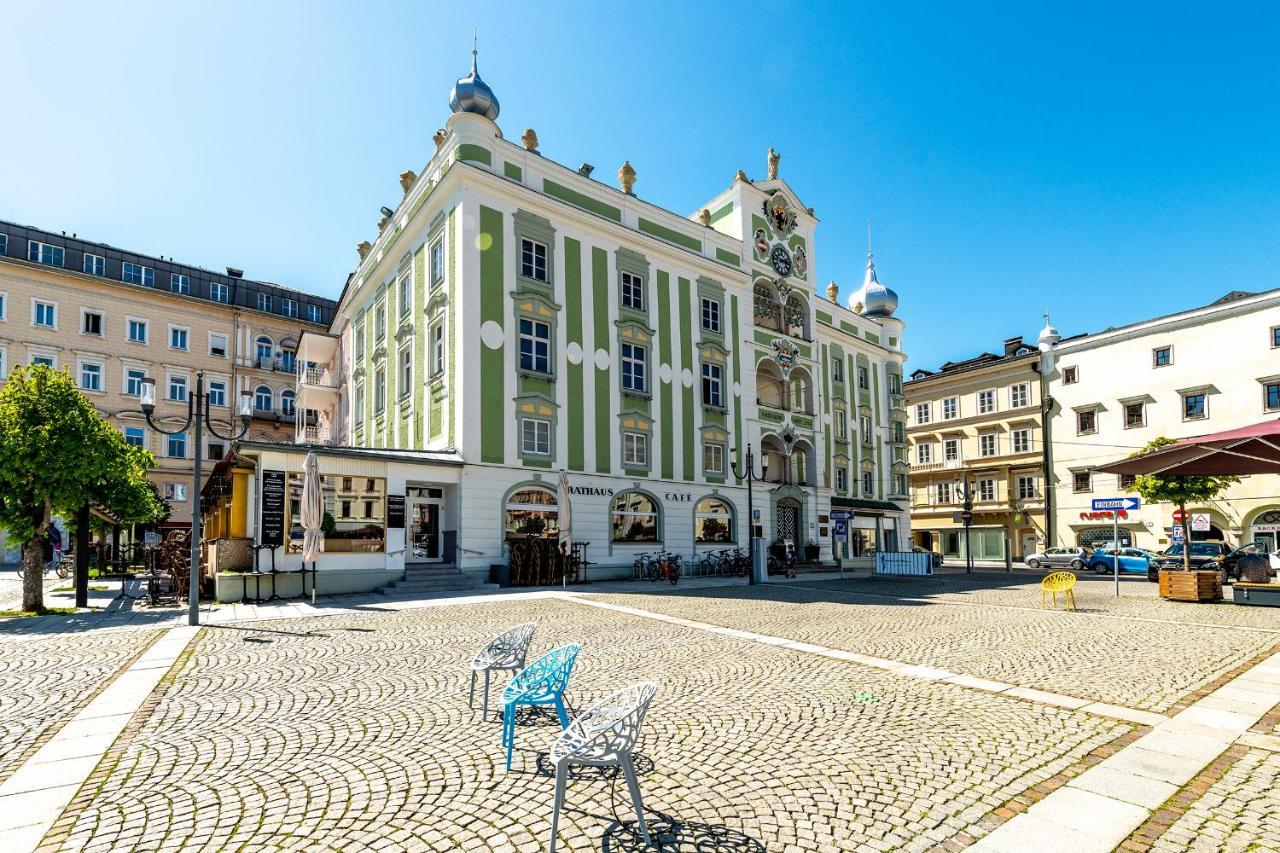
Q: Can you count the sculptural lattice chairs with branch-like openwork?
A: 4